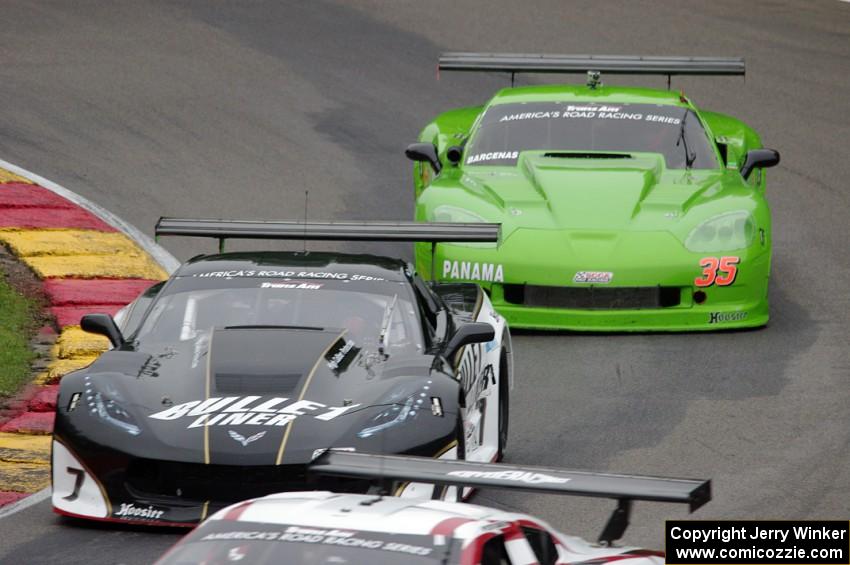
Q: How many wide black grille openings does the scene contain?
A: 2